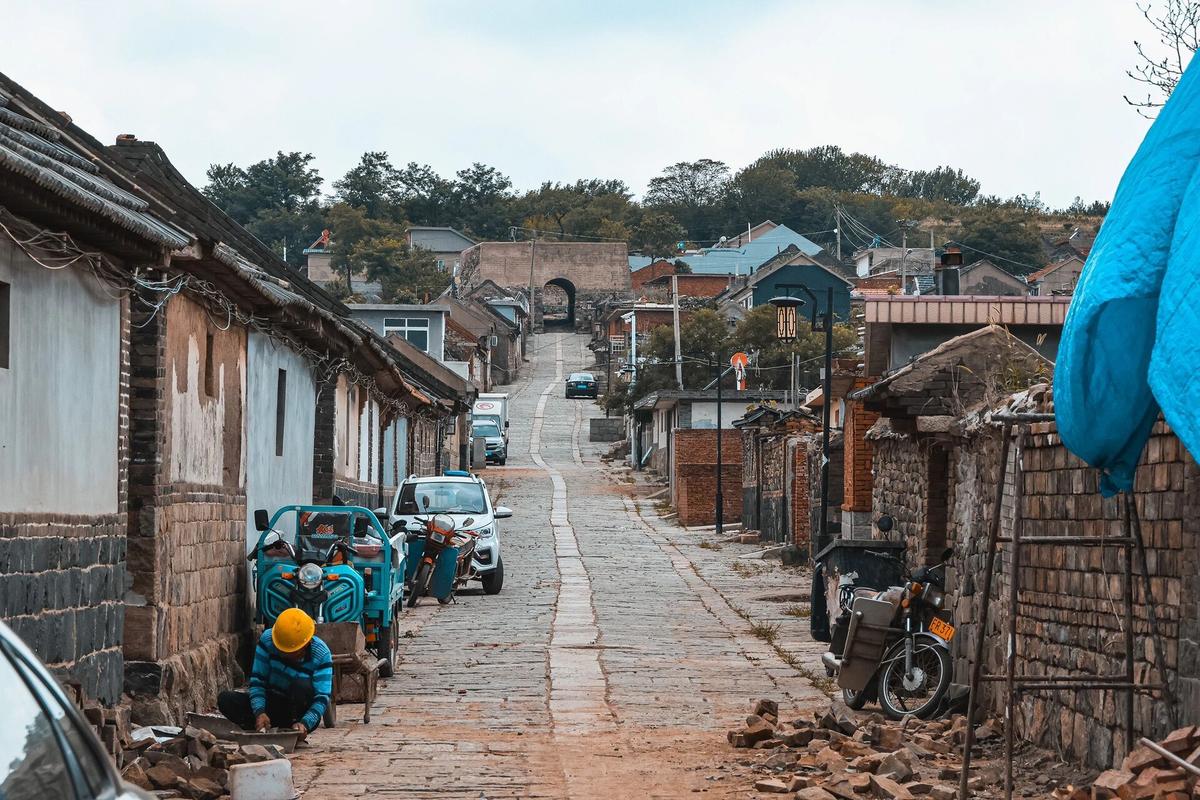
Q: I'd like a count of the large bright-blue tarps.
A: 1